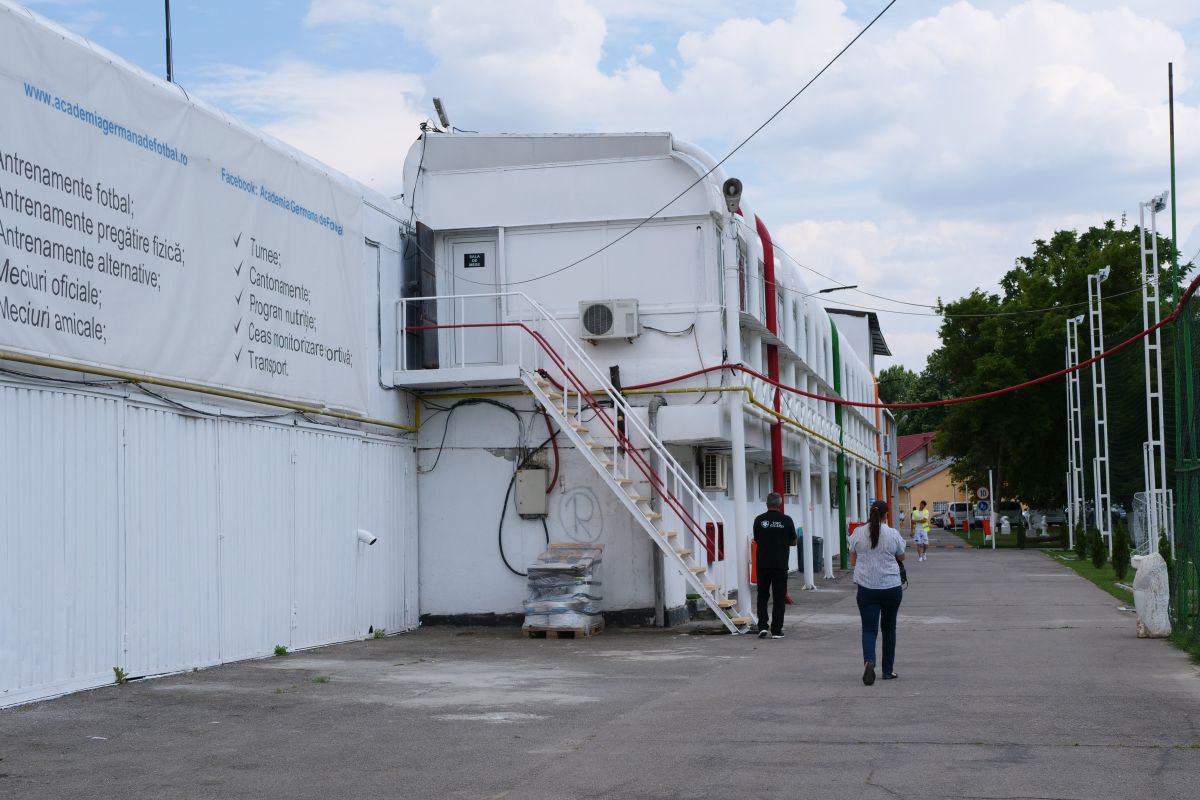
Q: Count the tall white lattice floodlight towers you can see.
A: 3